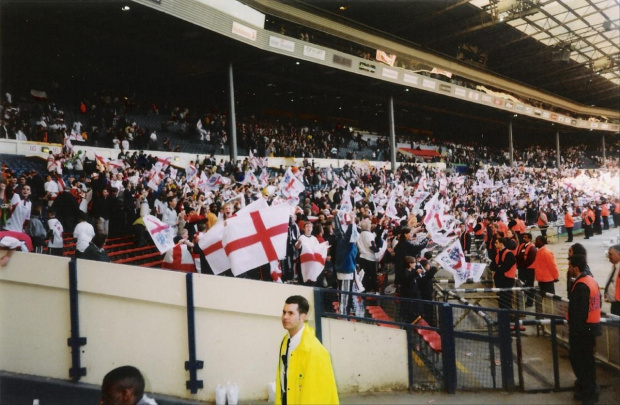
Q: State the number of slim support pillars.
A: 5